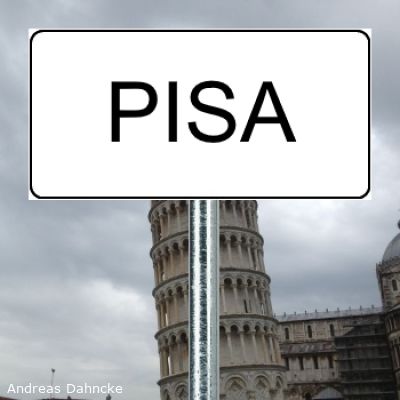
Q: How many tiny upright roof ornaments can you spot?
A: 10